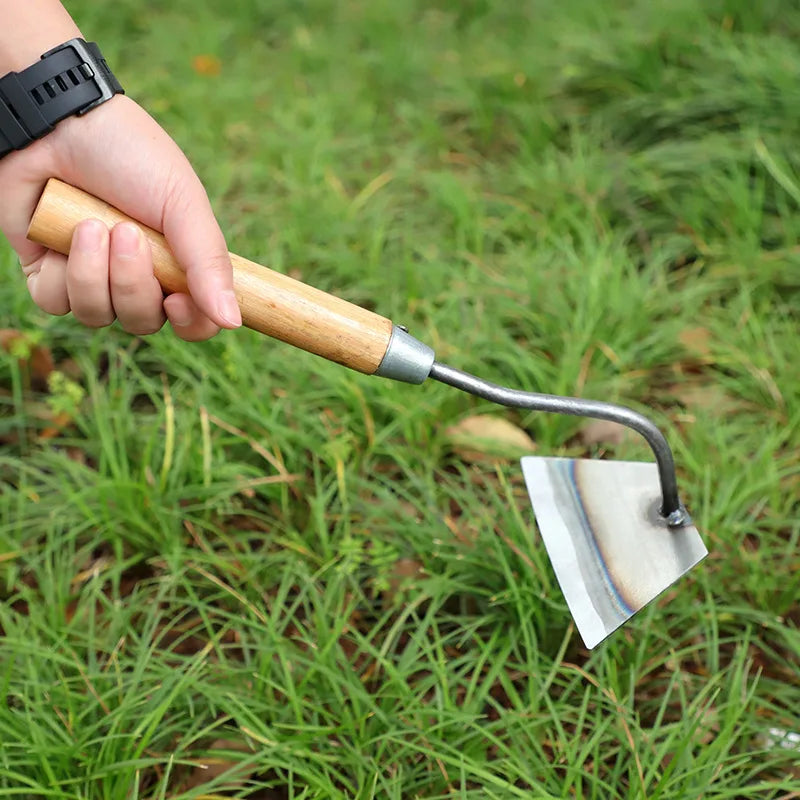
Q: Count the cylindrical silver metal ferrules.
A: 1